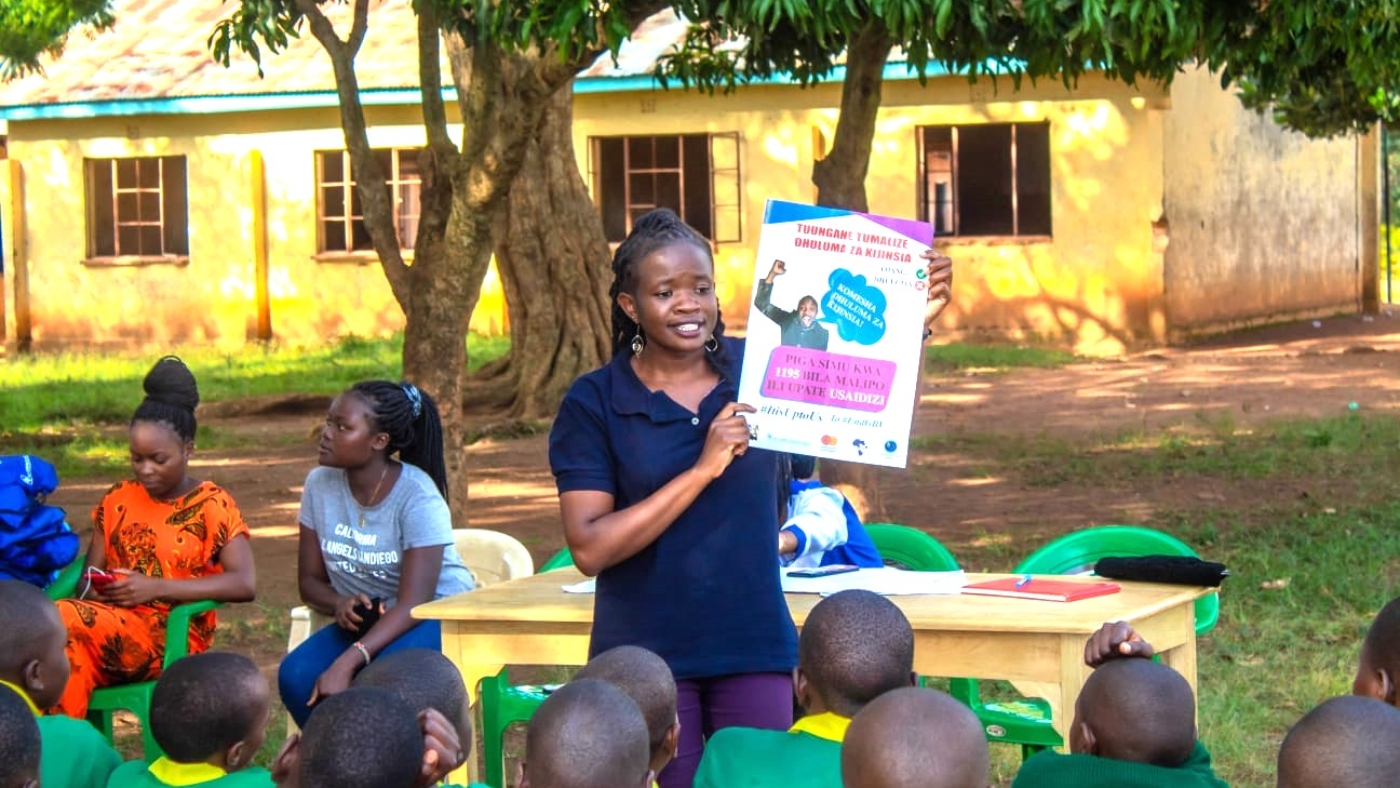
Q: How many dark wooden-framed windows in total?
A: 4